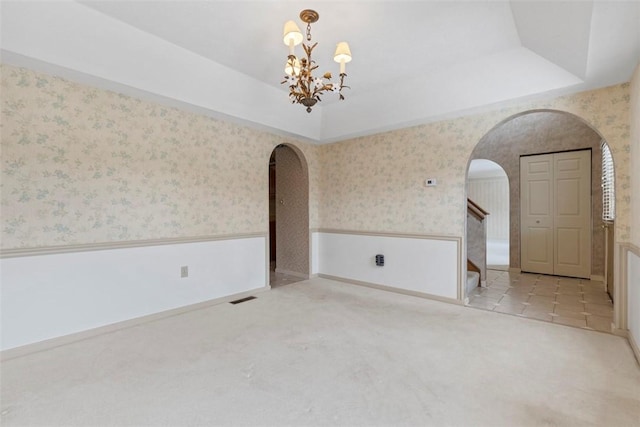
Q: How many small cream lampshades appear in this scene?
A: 3